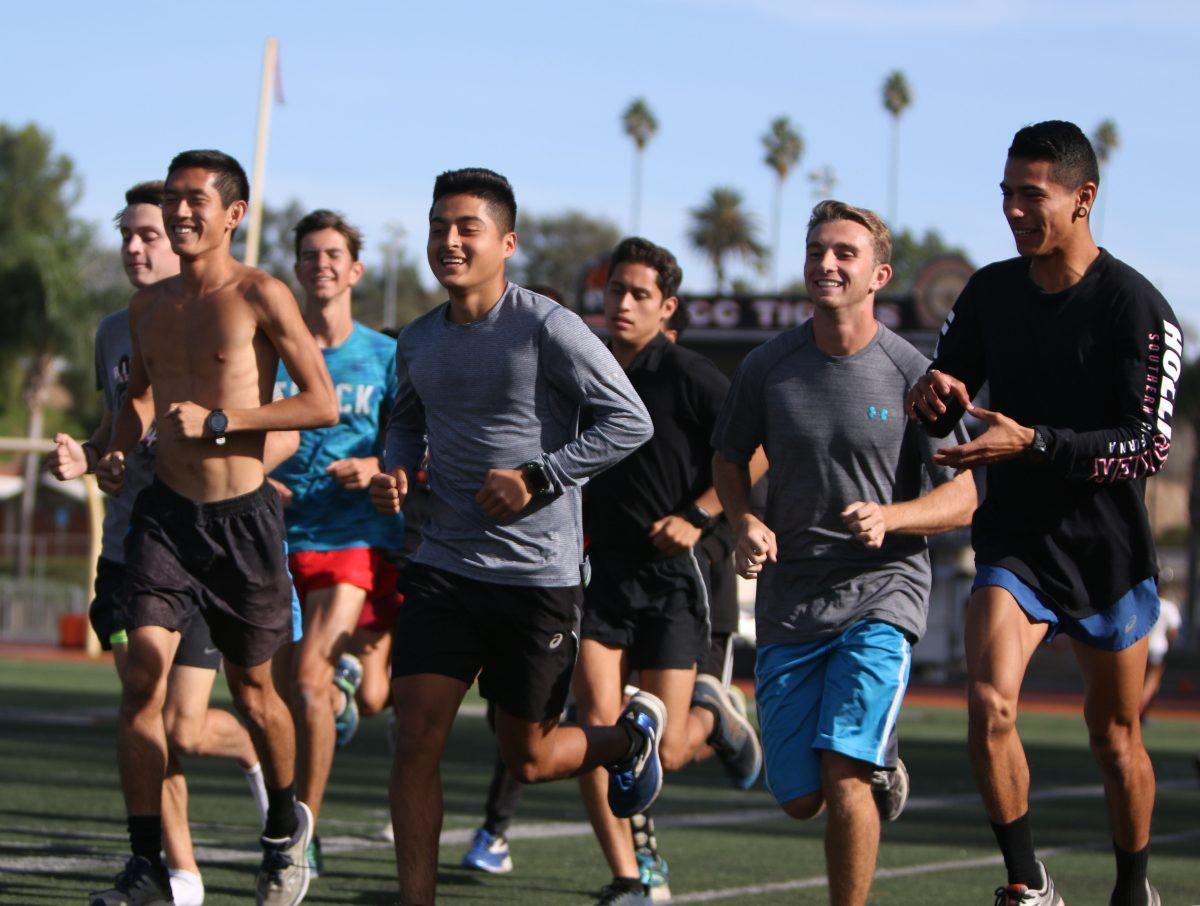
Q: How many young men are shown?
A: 7